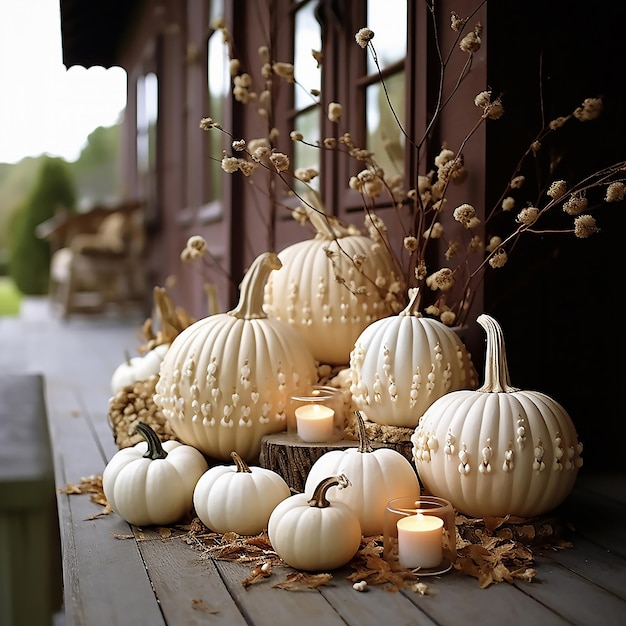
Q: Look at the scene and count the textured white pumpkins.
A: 4